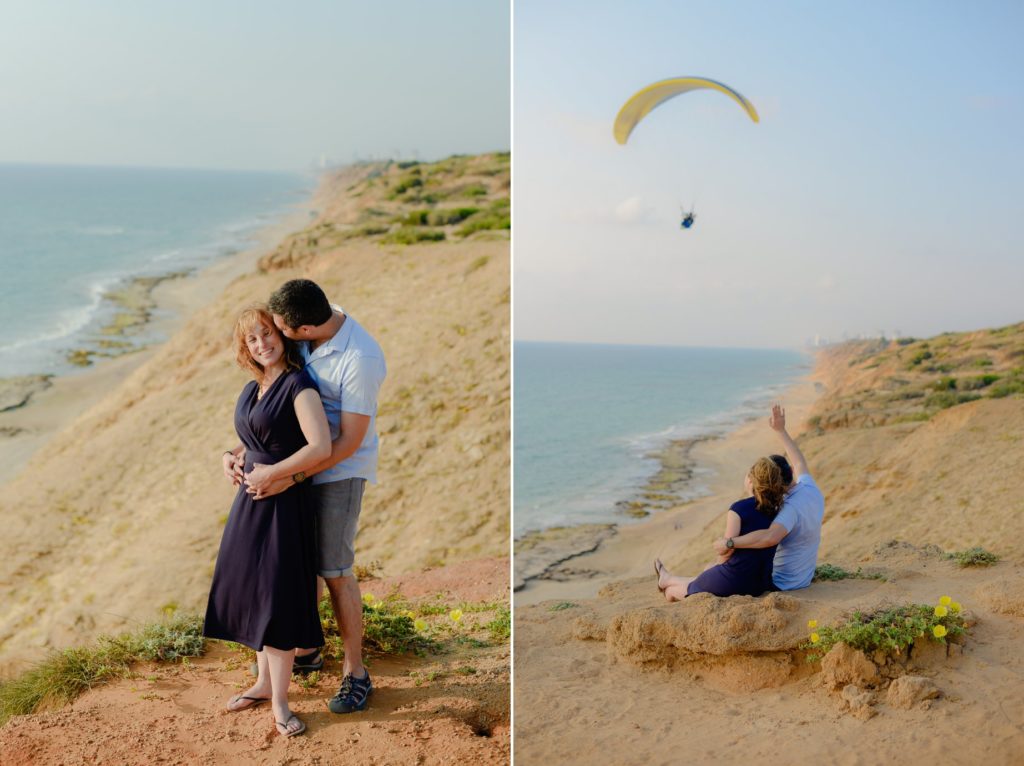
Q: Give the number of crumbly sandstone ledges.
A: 1